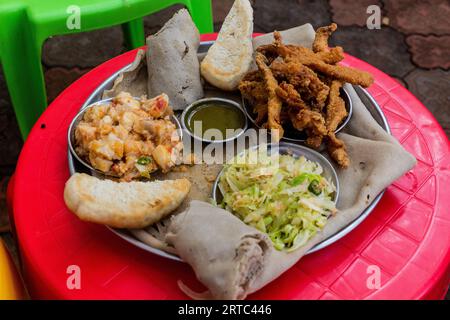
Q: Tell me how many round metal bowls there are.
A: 4